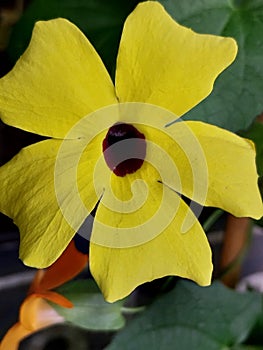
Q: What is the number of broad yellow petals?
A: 5